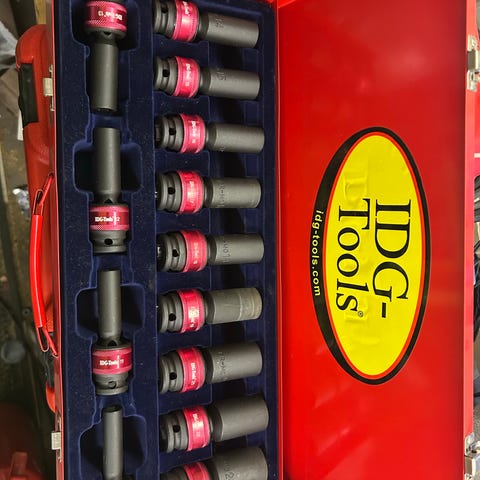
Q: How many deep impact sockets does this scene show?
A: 13